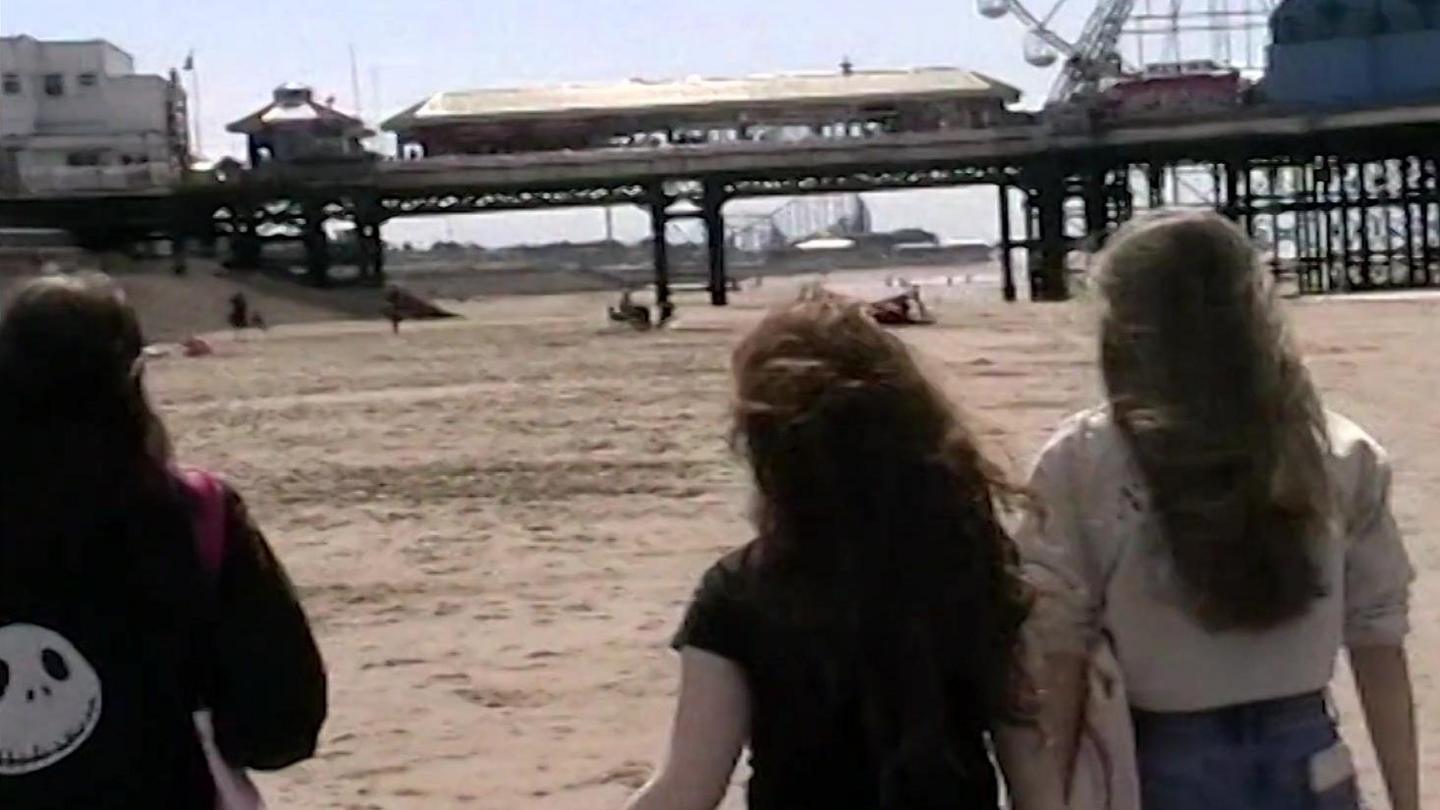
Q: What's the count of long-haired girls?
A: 3